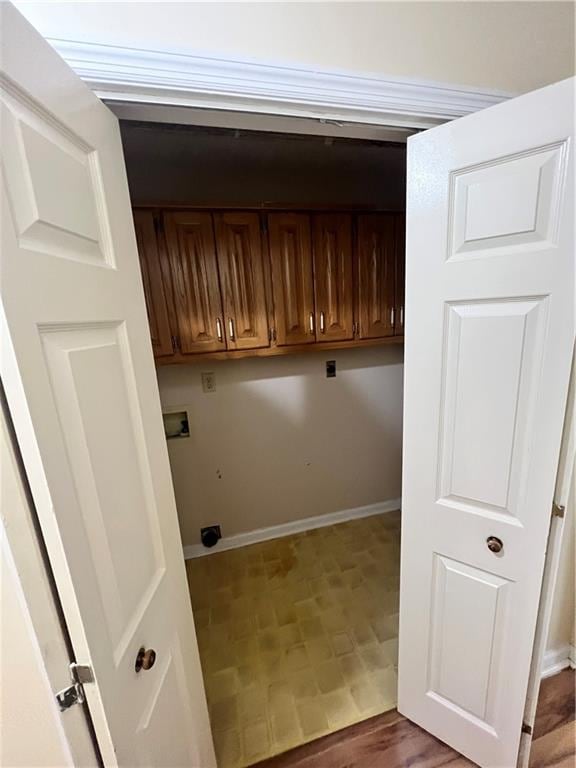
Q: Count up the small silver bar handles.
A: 6